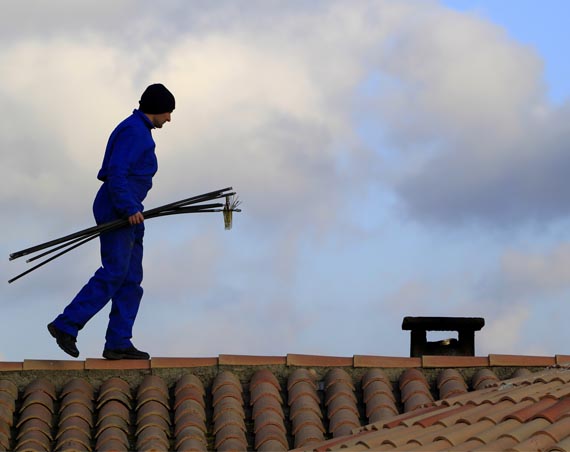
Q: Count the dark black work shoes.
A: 2